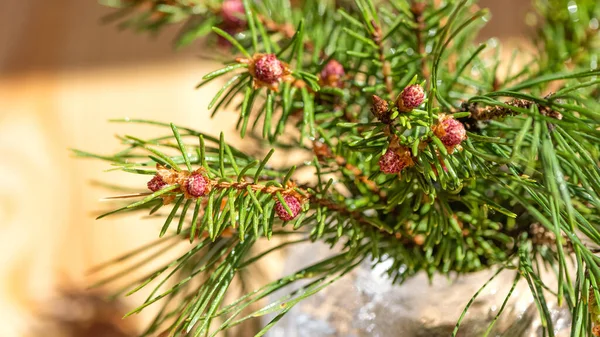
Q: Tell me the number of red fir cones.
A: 9